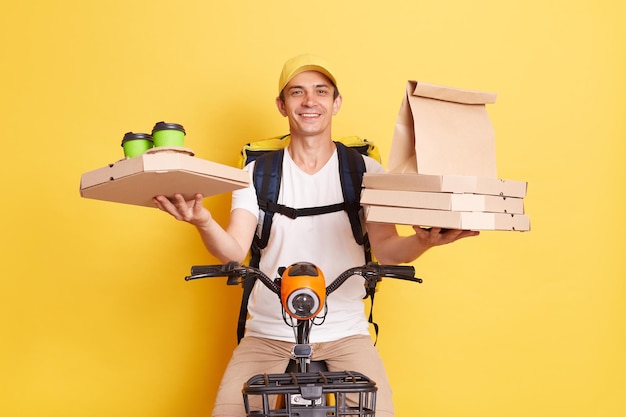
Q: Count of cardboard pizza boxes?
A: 4